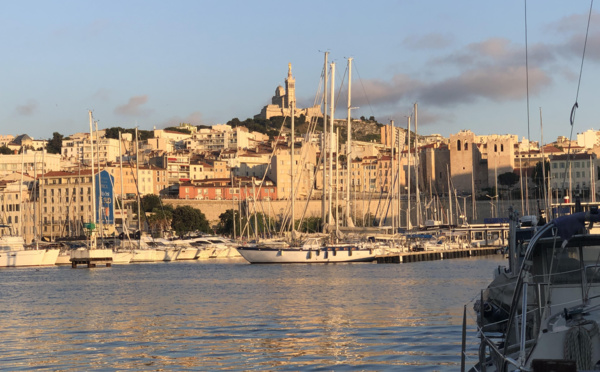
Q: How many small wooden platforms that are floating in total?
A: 1